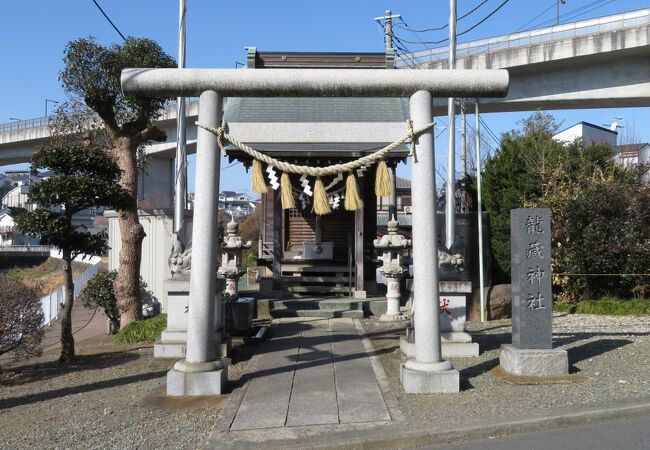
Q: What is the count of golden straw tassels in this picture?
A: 5